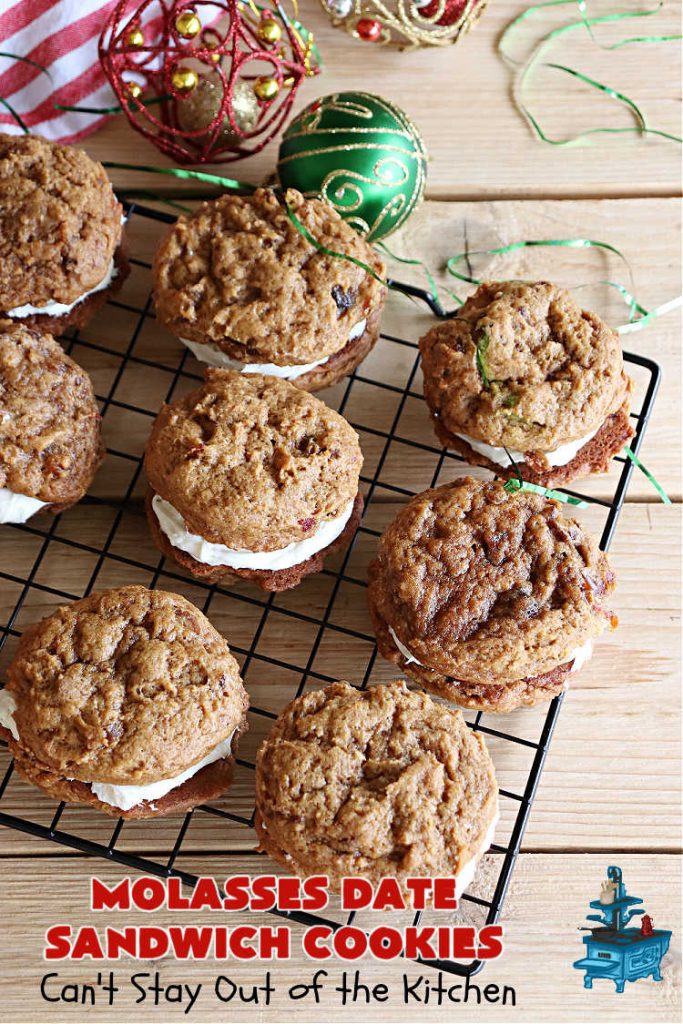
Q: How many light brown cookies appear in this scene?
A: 8